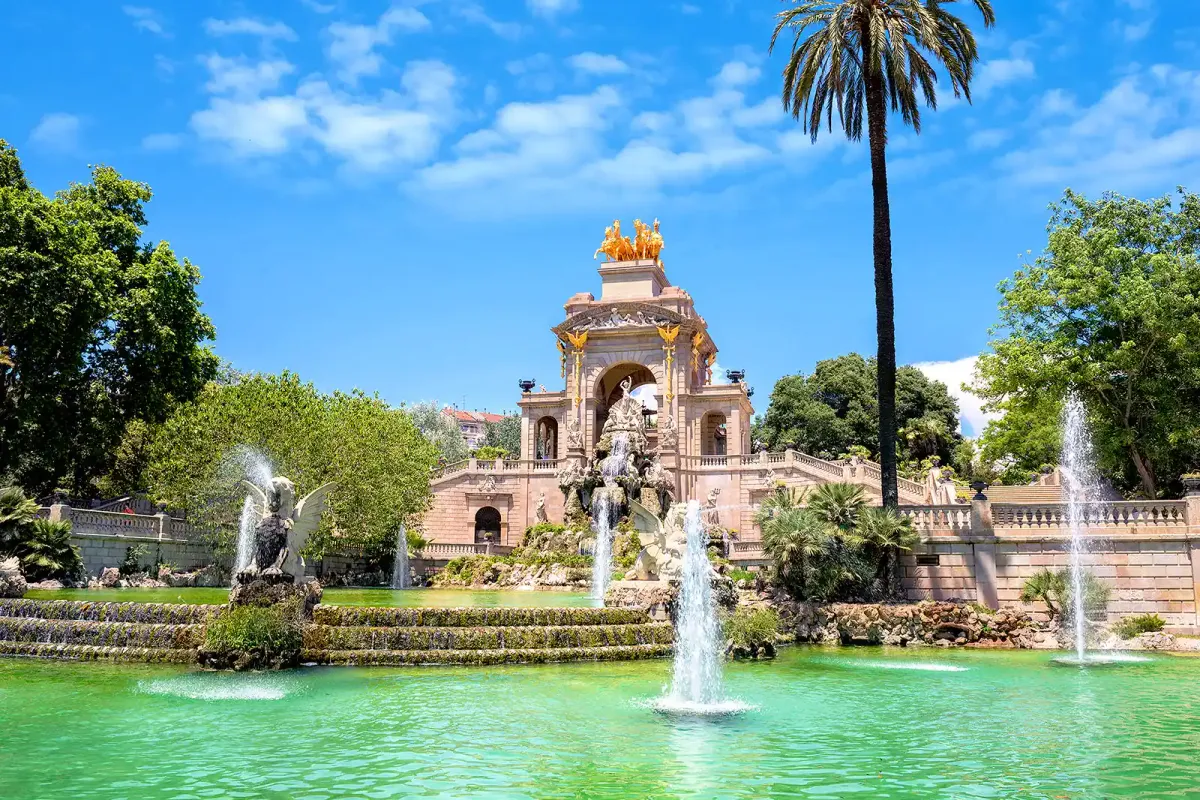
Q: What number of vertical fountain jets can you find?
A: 5